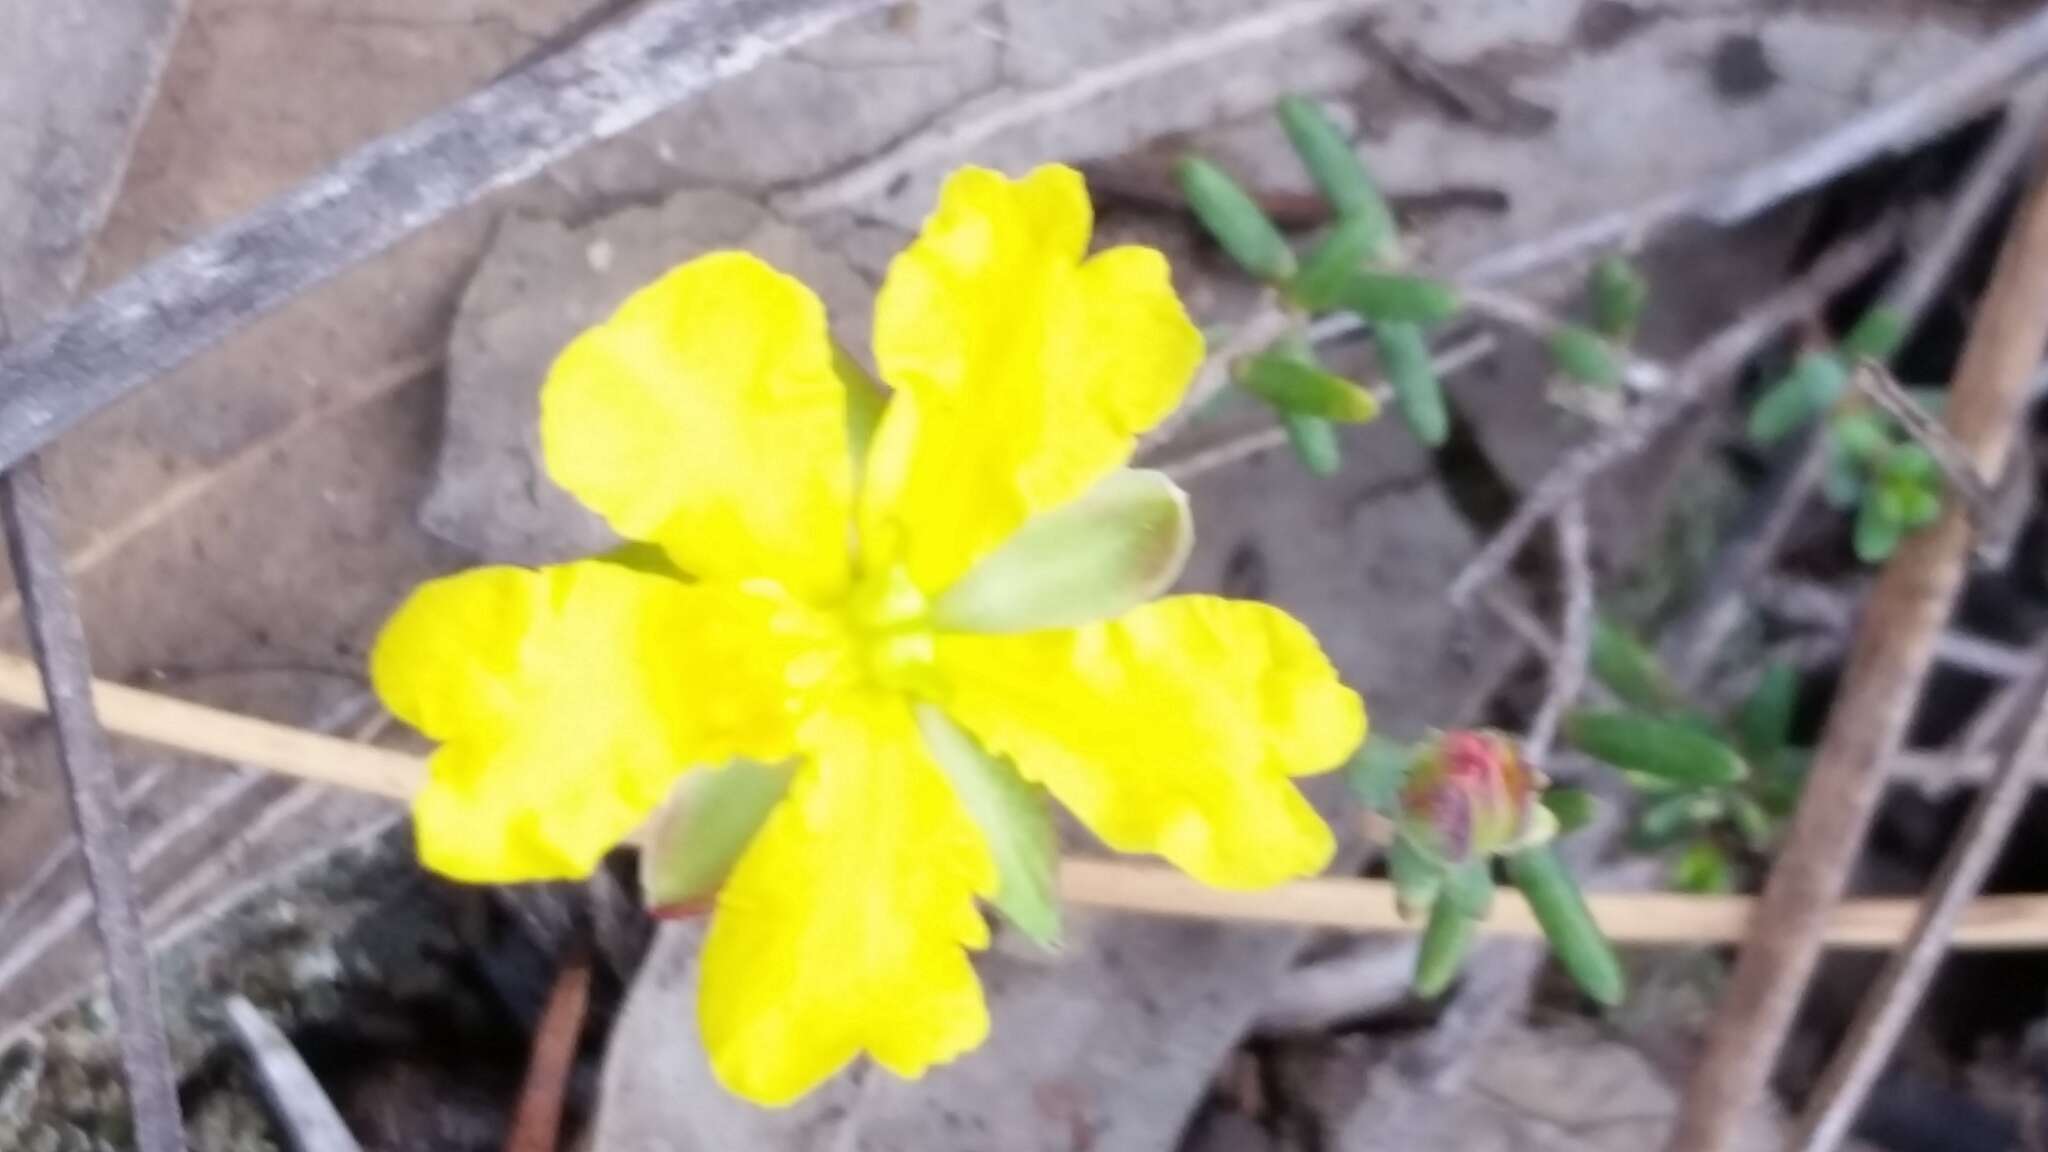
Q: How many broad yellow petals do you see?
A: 5